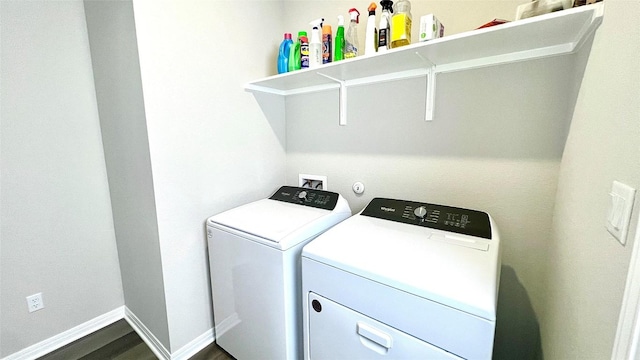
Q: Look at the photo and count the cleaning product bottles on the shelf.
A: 10